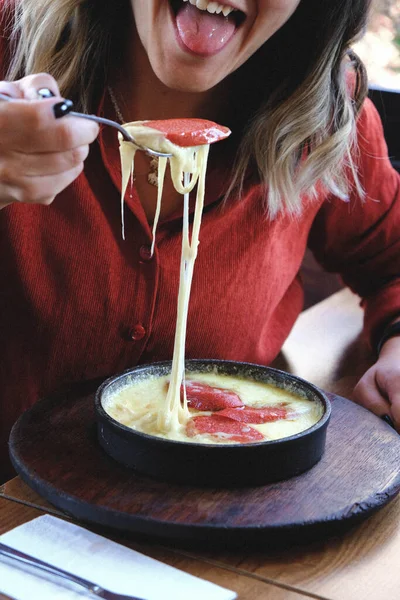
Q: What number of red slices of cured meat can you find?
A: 4